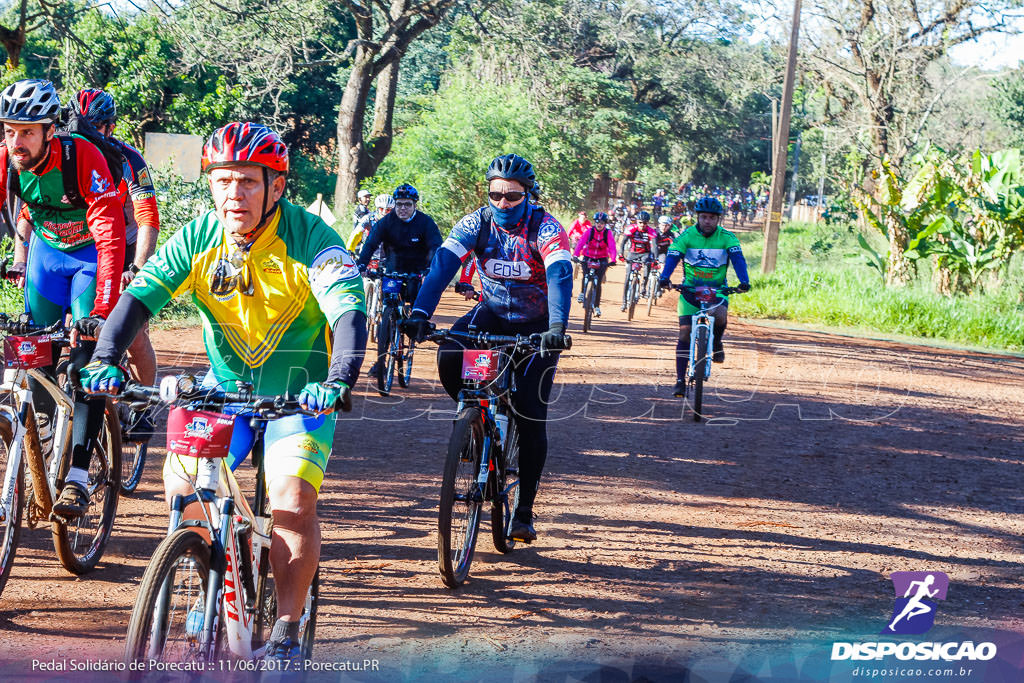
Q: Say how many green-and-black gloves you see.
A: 2